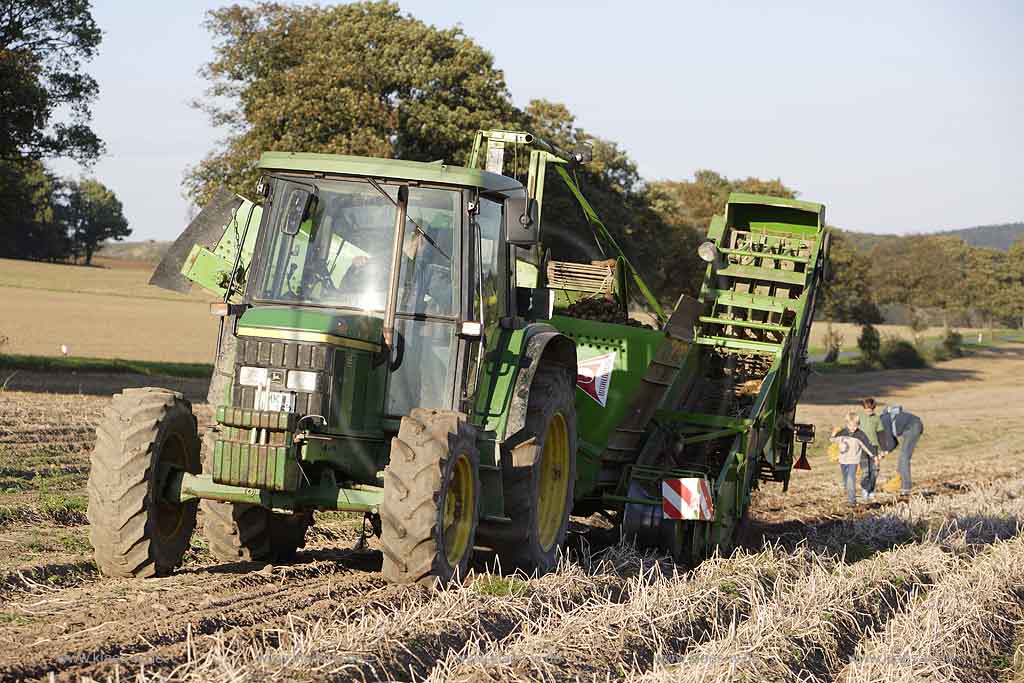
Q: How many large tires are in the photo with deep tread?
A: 4